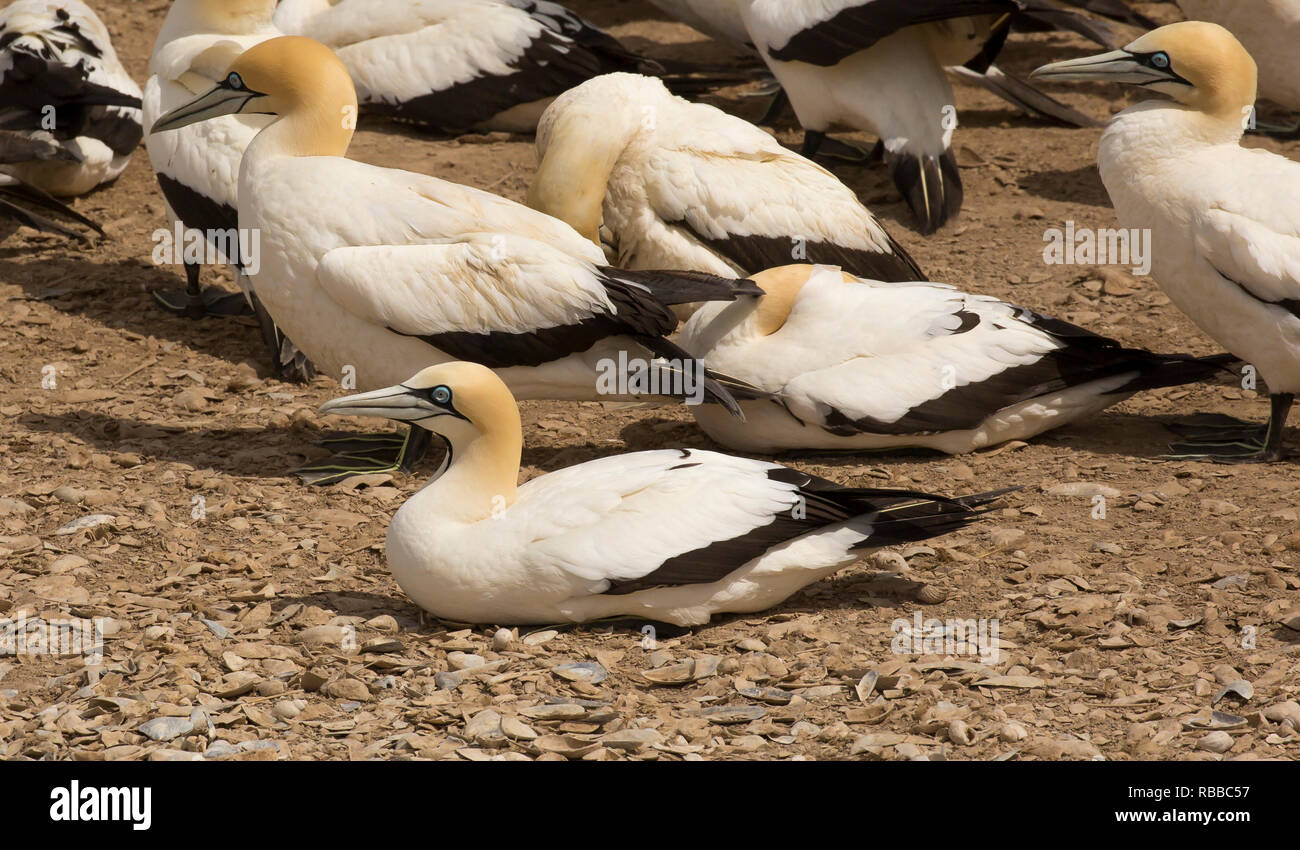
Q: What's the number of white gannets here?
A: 11